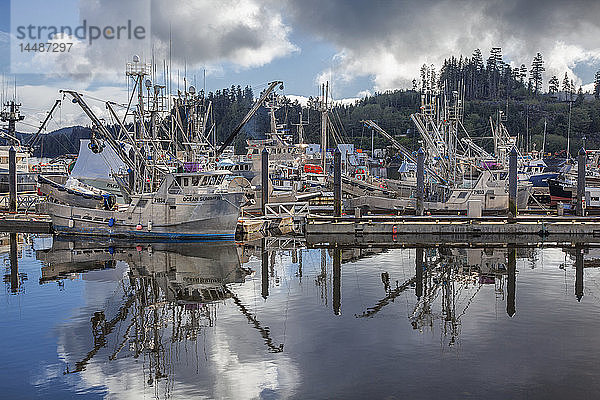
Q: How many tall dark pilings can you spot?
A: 6